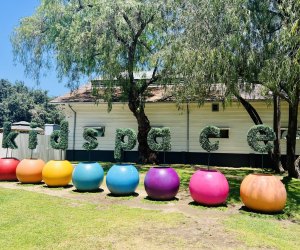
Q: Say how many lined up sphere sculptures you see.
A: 8